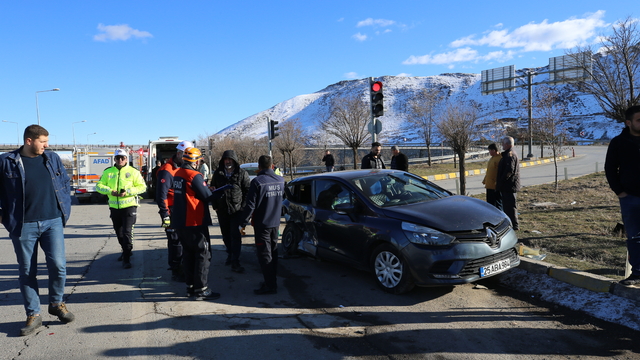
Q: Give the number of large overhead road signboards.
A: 2